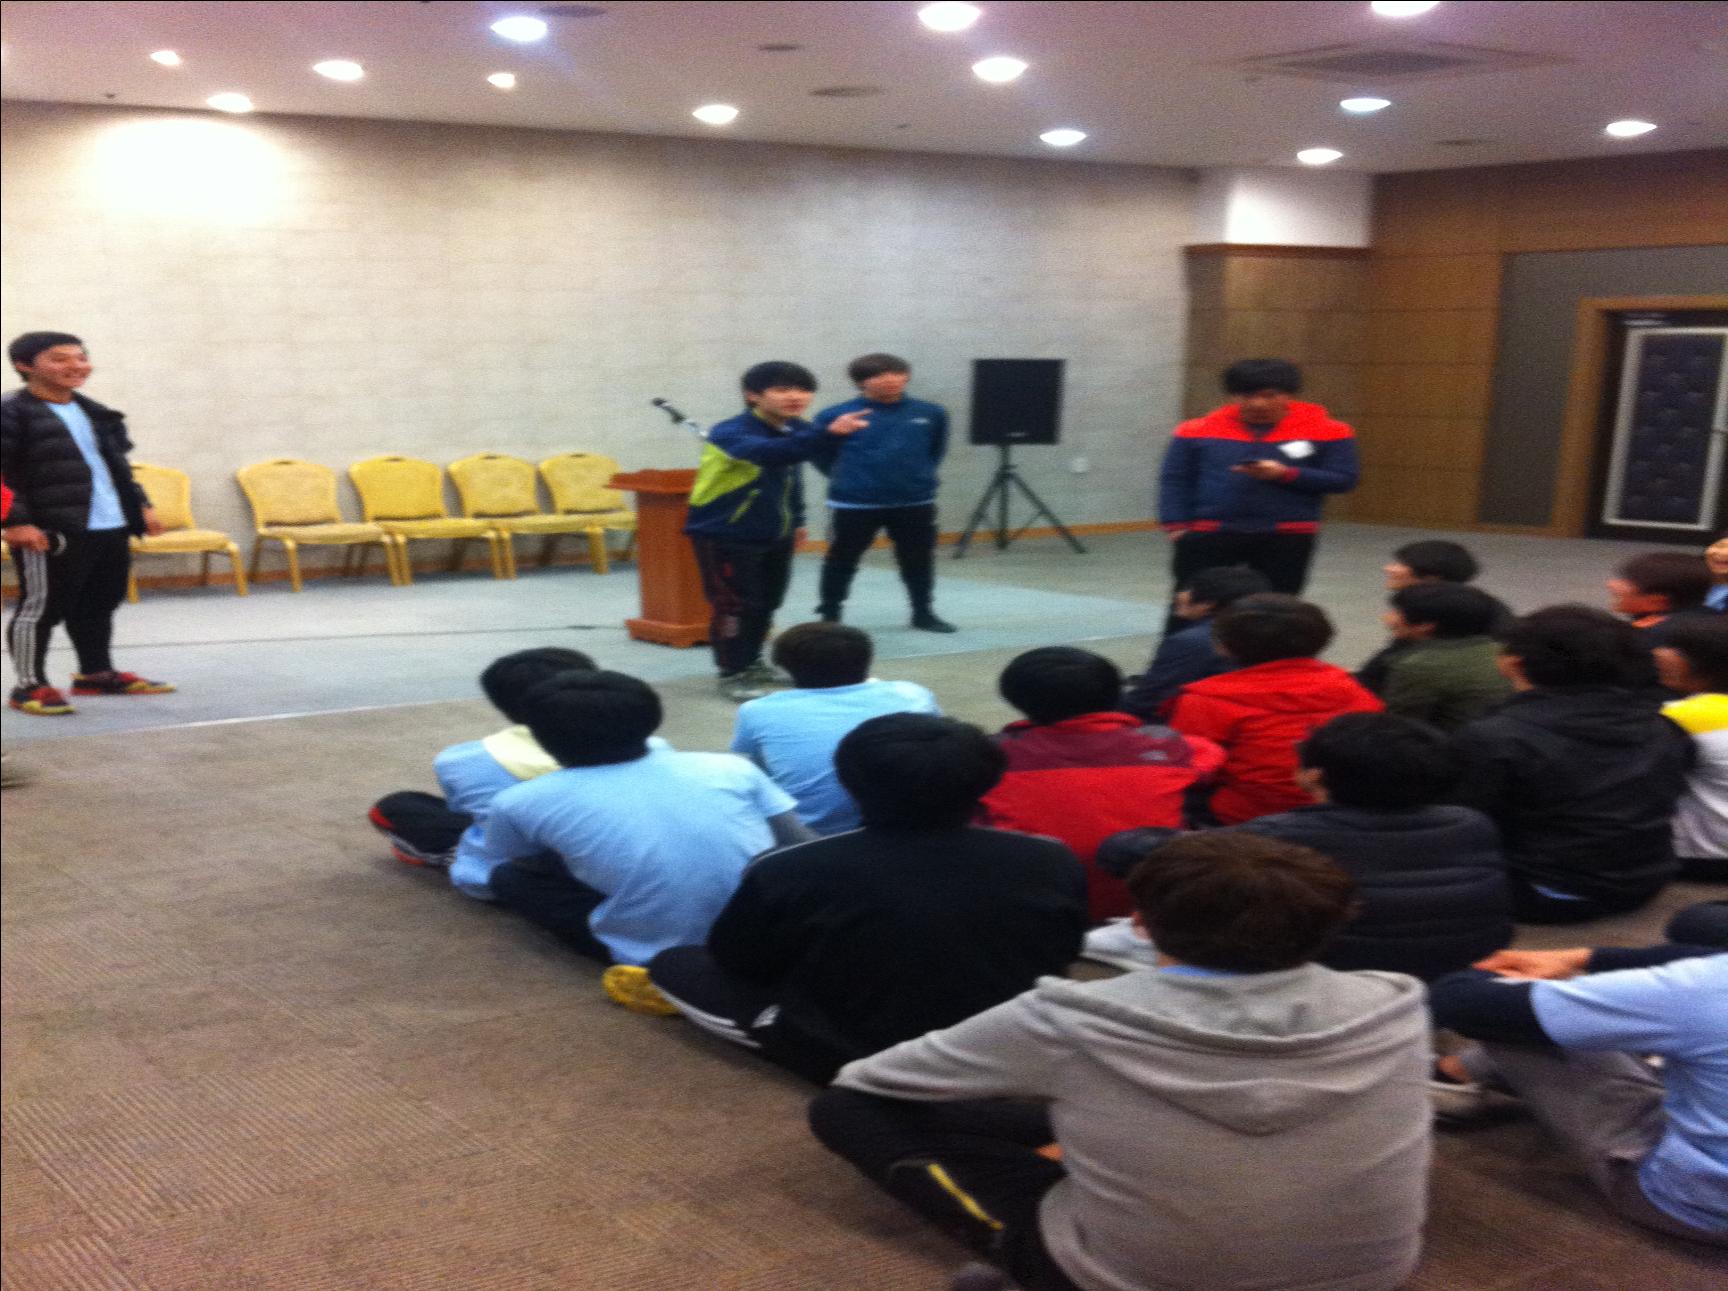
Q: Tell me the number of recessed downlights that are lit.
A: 13